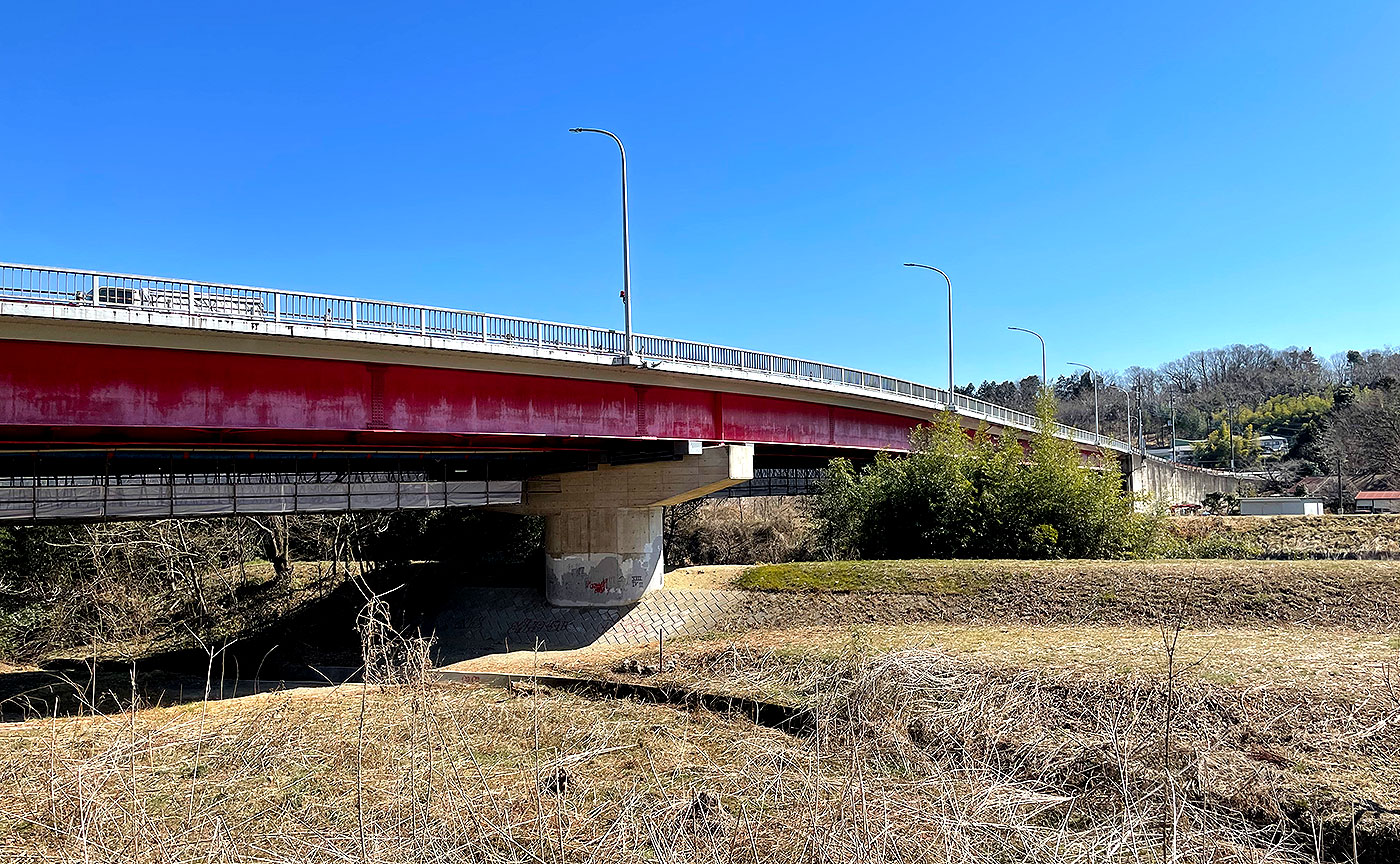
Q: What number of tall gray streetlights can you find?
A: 5